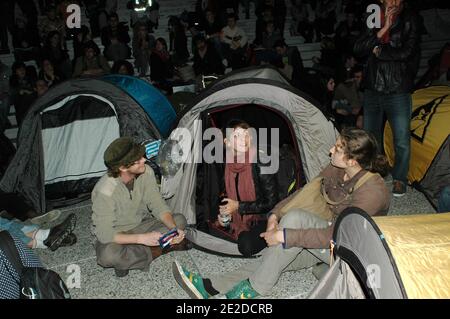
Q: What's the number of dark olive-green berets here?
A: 1